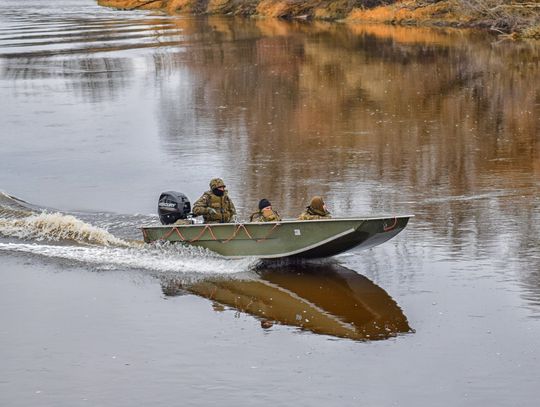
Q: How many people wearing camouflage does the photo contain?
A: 3